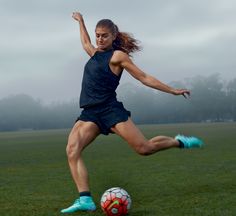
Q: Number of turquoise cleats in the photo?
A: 2